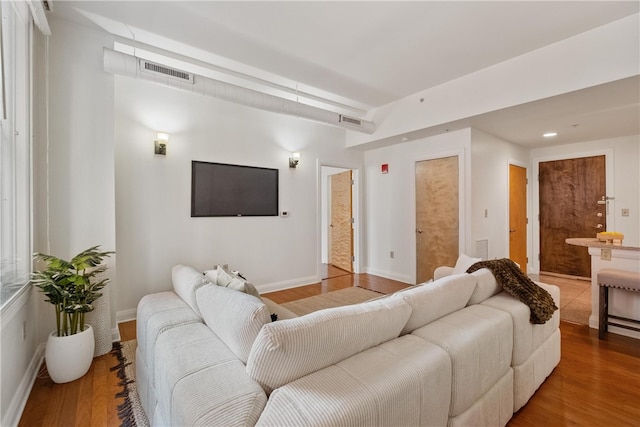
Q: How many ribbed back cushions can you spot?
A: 5